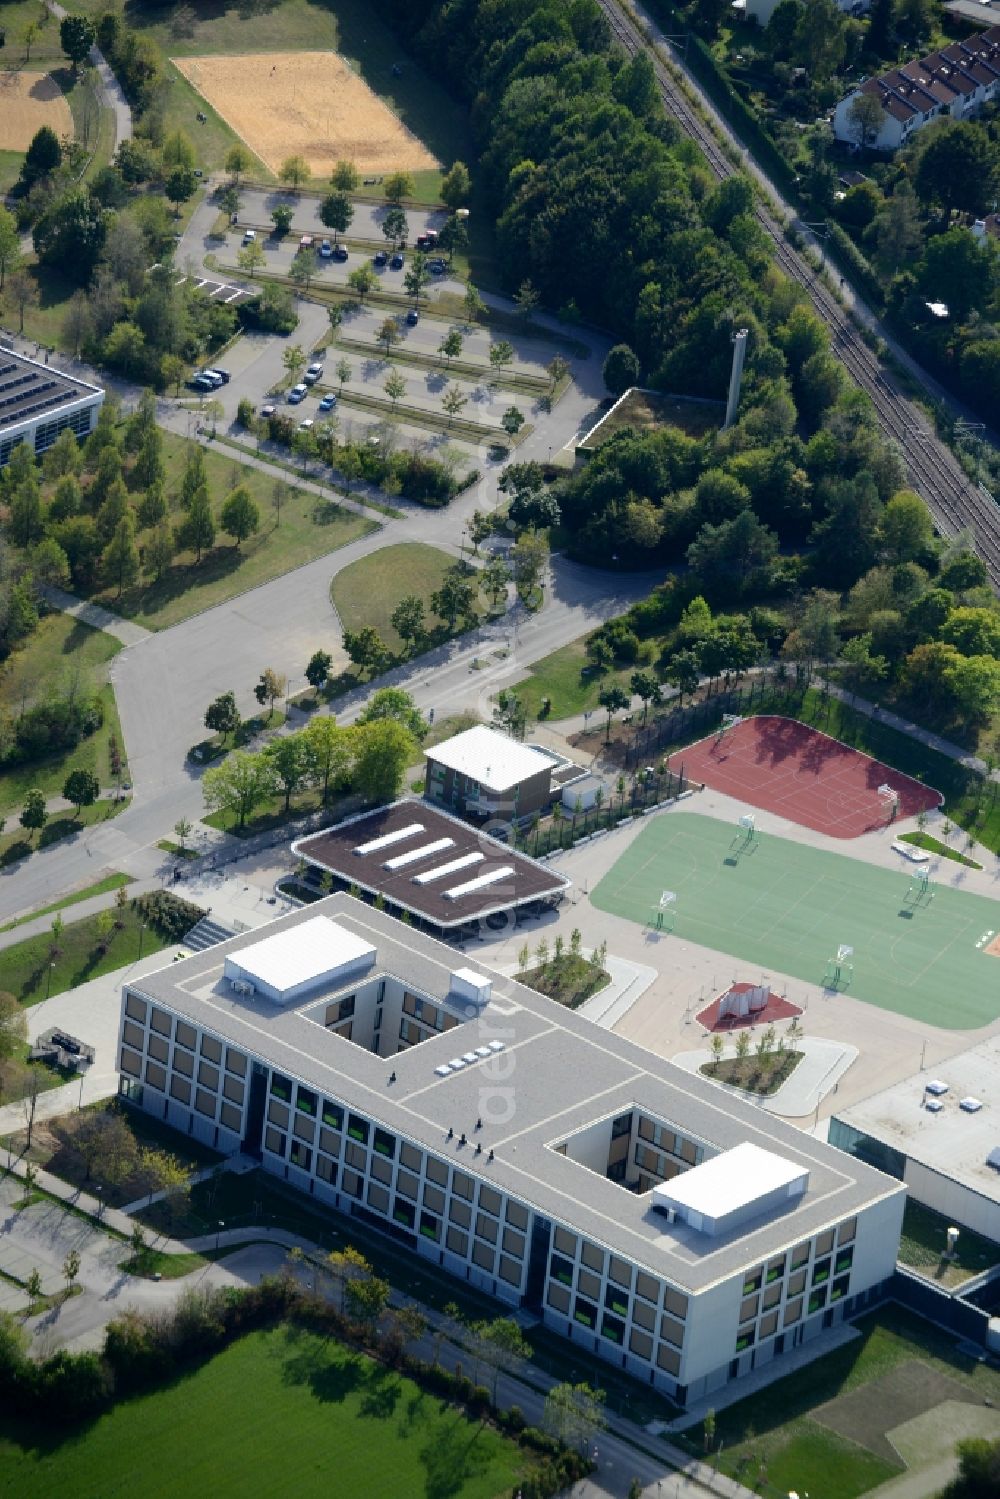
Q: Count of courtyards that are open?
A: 2